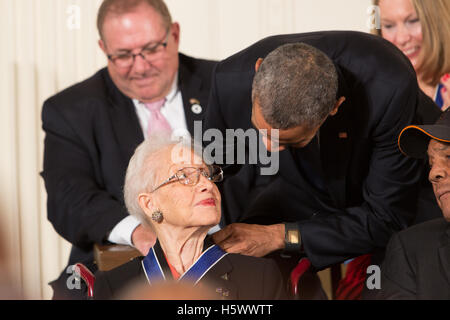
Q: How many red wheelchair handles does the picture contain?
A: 2